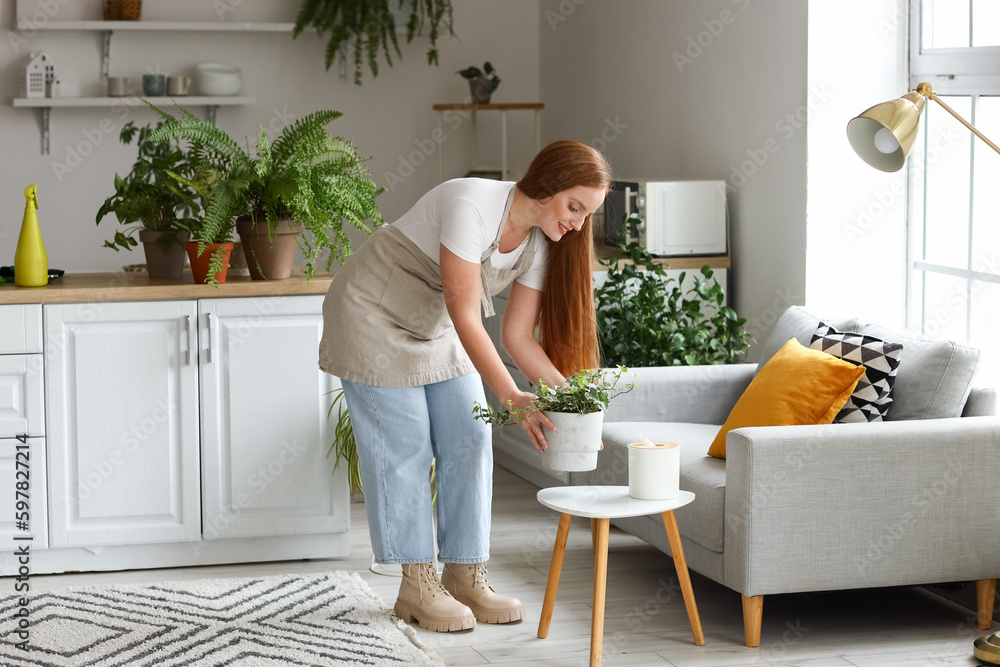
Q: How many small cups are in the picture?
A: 3